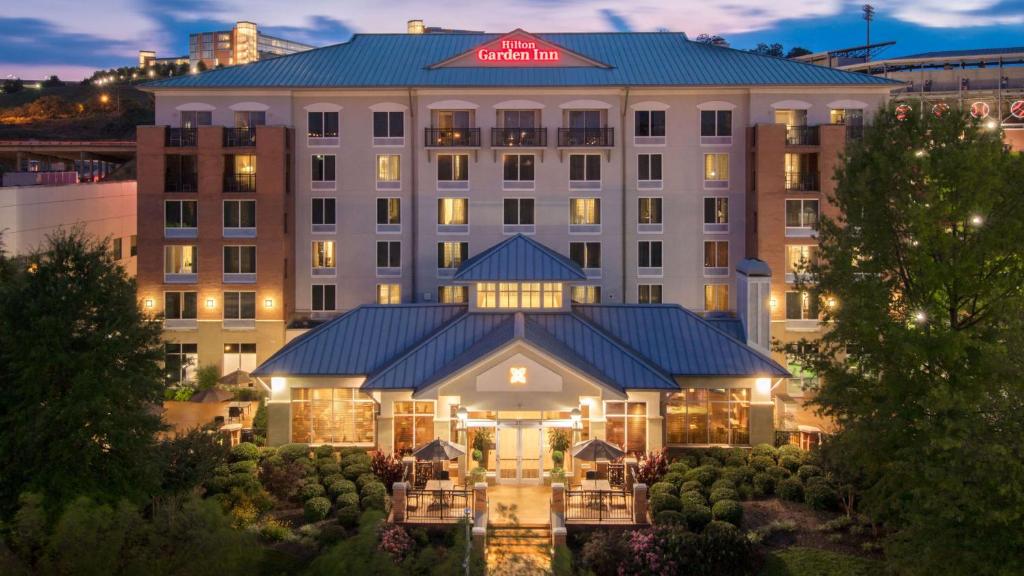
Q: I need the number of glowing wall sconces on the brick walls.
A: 5